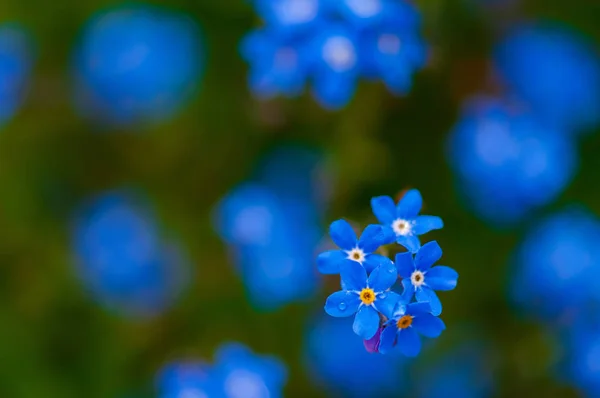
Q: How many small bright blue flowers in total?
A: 5